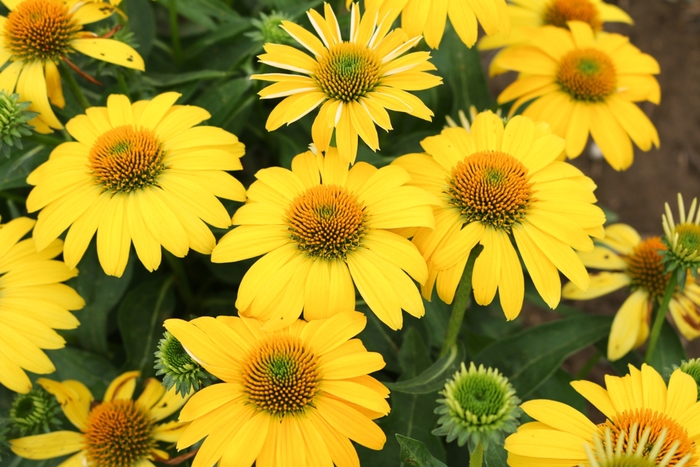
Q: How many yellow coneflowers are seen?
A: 13